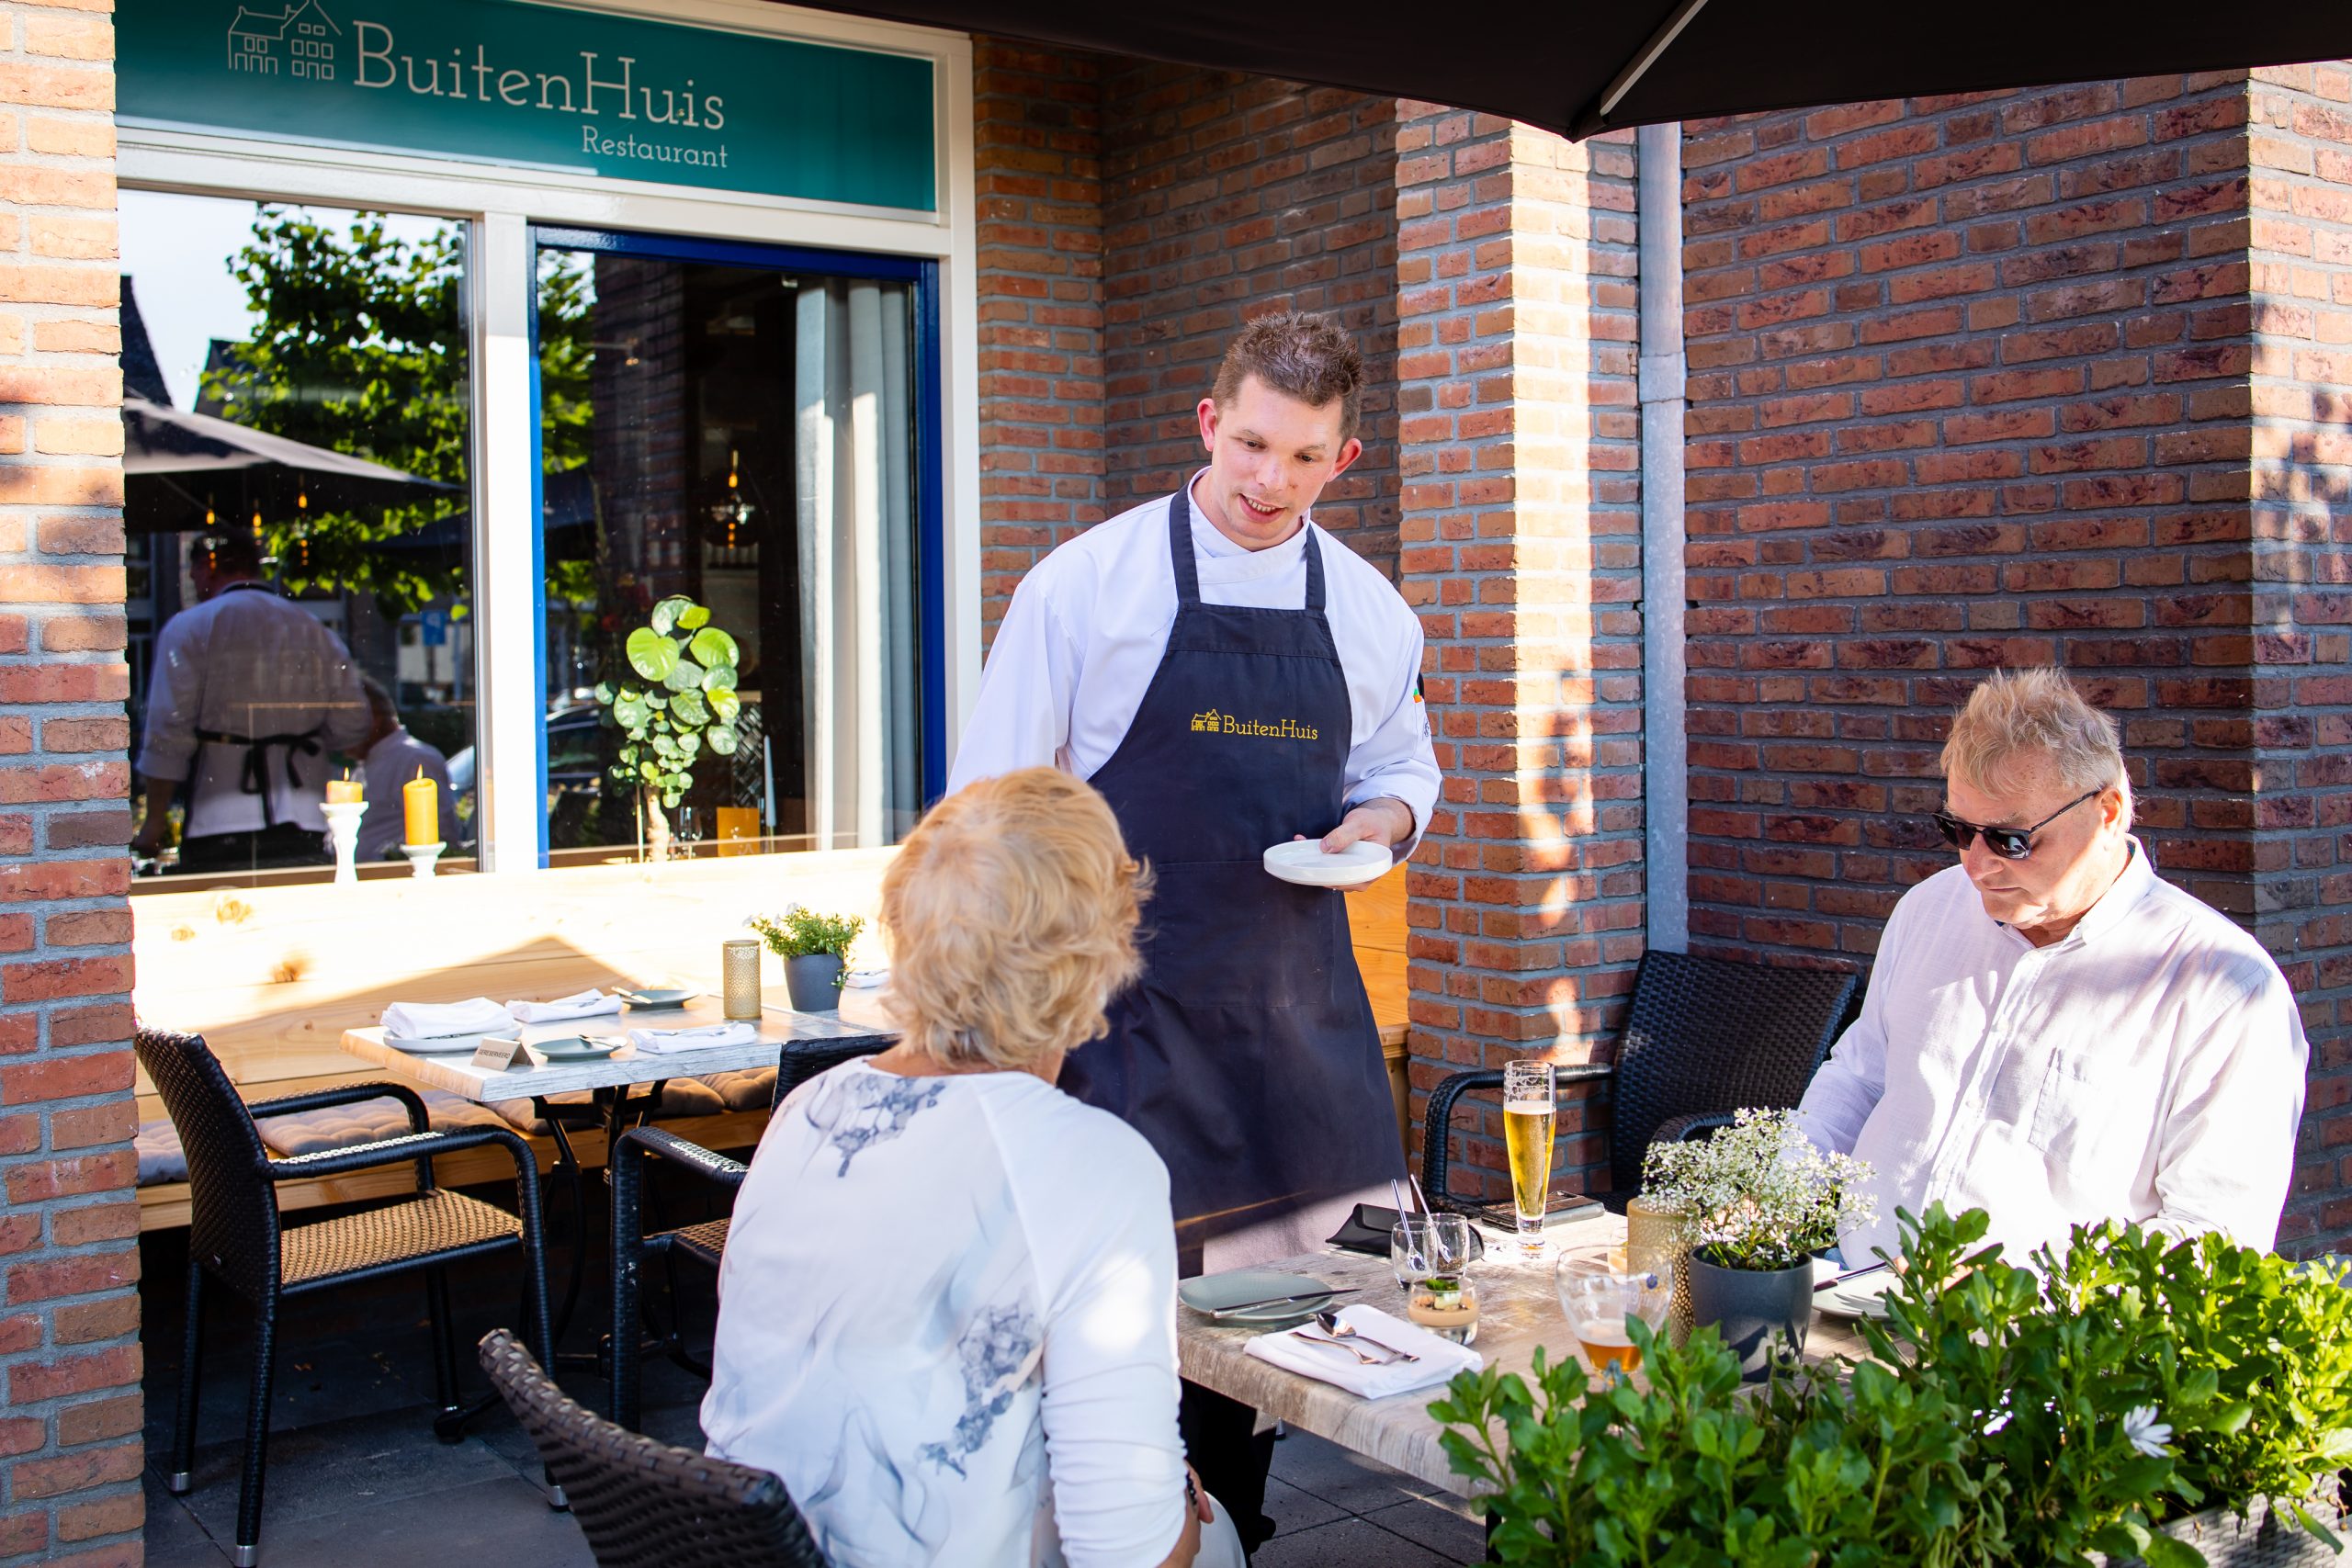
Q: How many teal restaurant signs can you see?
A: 1